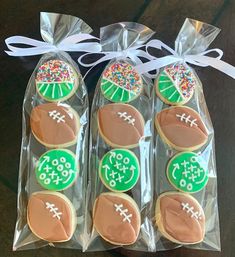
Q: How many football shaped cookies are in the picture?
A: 6